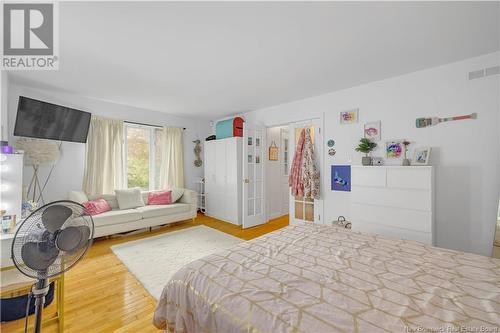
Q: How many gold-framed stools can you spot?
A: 1